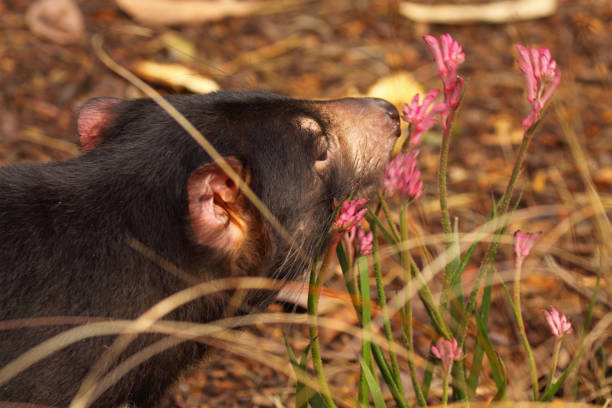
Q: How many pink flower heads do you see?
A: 9